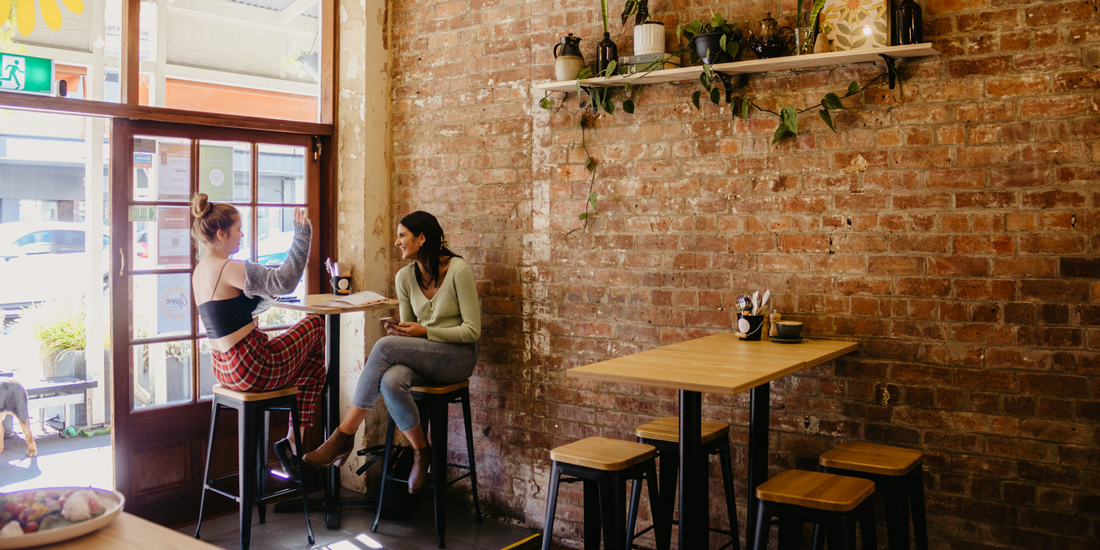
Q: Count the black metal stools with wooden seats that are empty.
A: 4